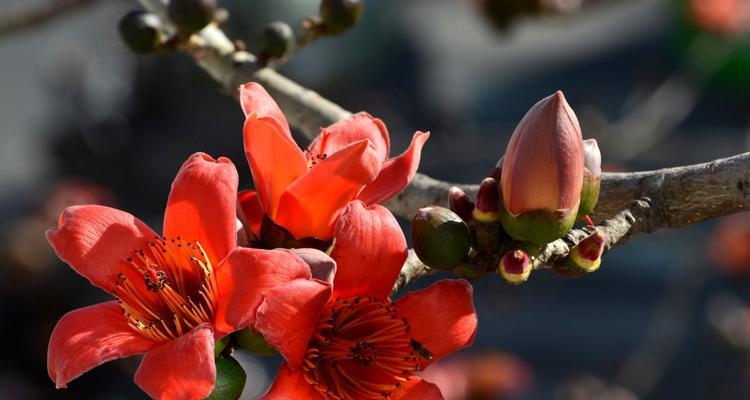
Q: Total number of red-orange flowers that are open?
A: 3